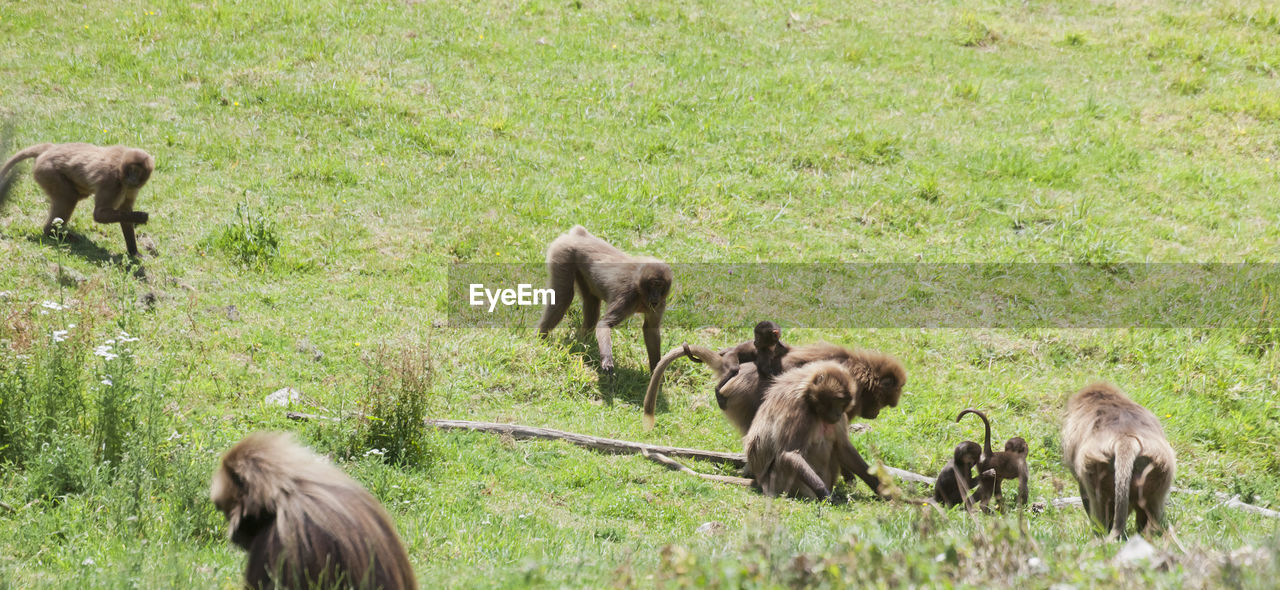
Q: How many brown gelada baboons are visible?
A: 9